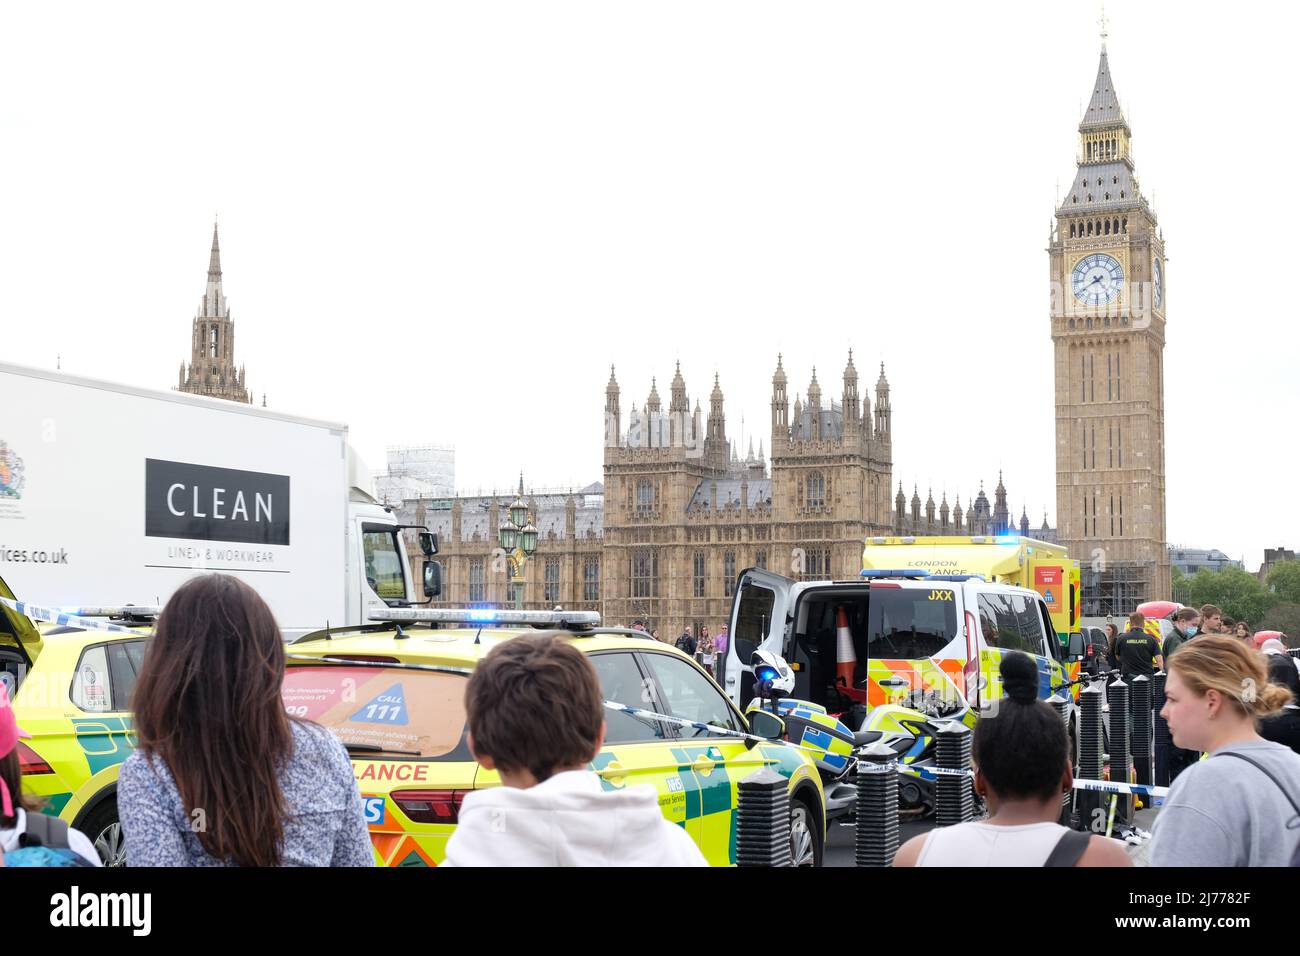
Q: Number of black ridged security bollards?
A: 8